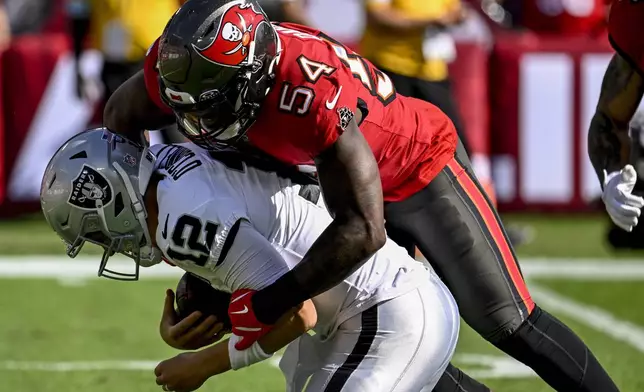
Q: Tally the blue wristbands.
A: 0